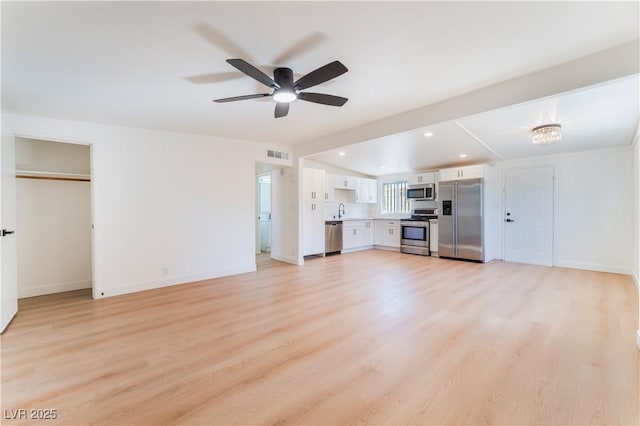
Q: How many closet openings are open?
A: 1